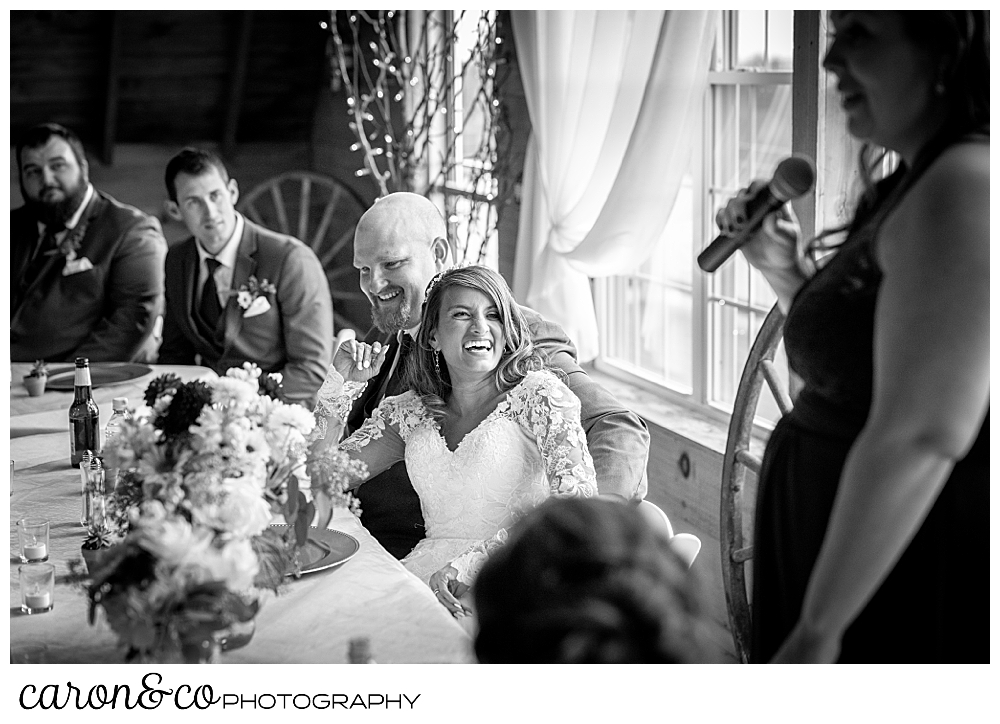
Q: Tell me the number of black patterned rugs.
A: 0